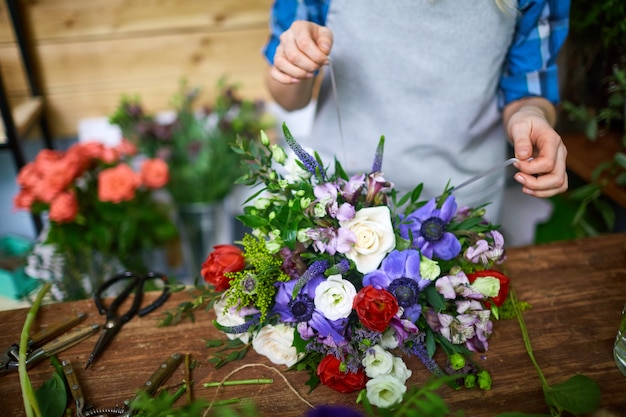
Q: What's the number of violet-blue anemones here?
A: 3